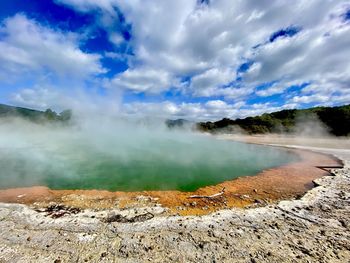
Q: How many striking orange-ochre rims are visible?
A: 1